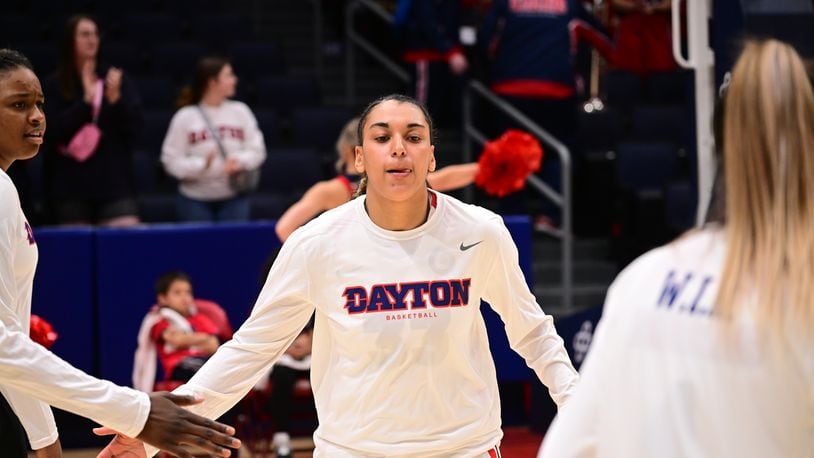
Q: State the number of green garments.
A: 0